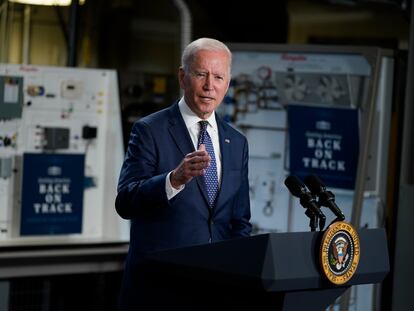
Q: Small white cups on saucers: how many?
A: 0